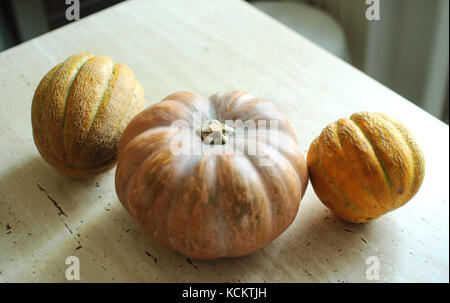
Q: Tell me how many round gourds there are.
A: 3